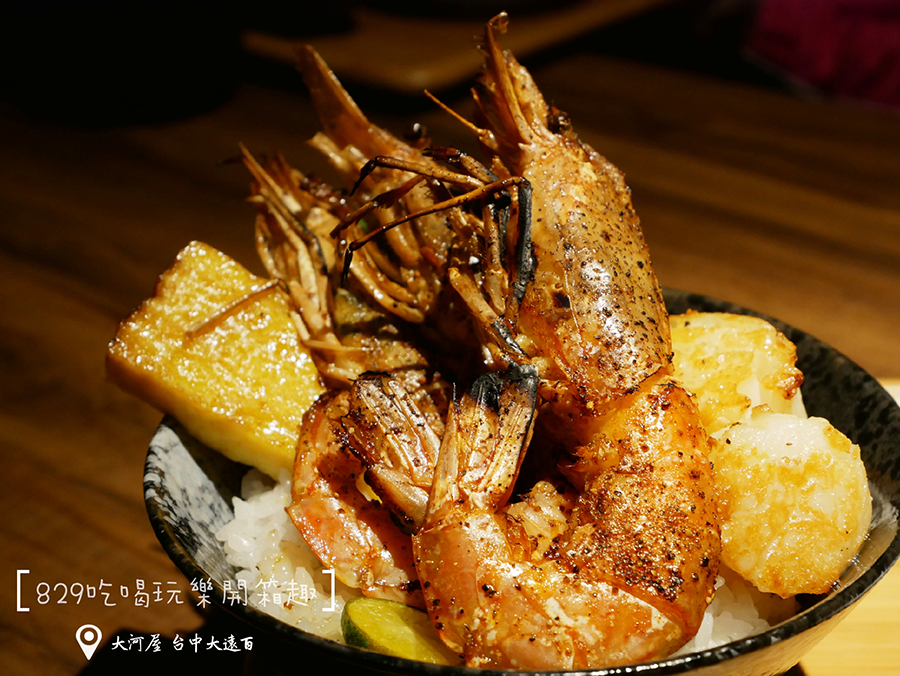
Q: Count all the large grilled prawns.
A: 3